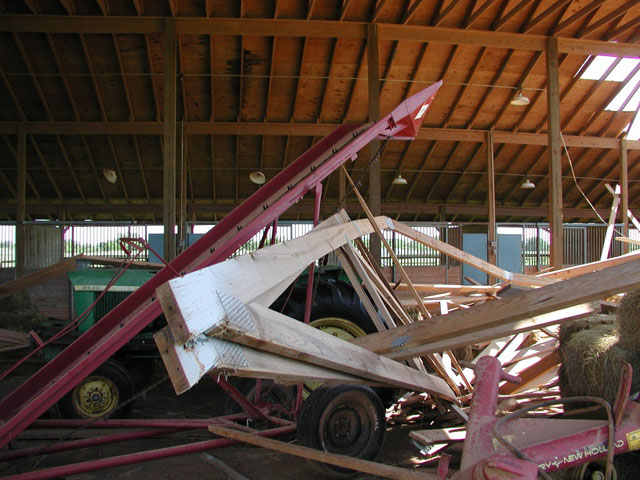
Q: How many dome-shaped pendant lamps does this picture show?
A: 5